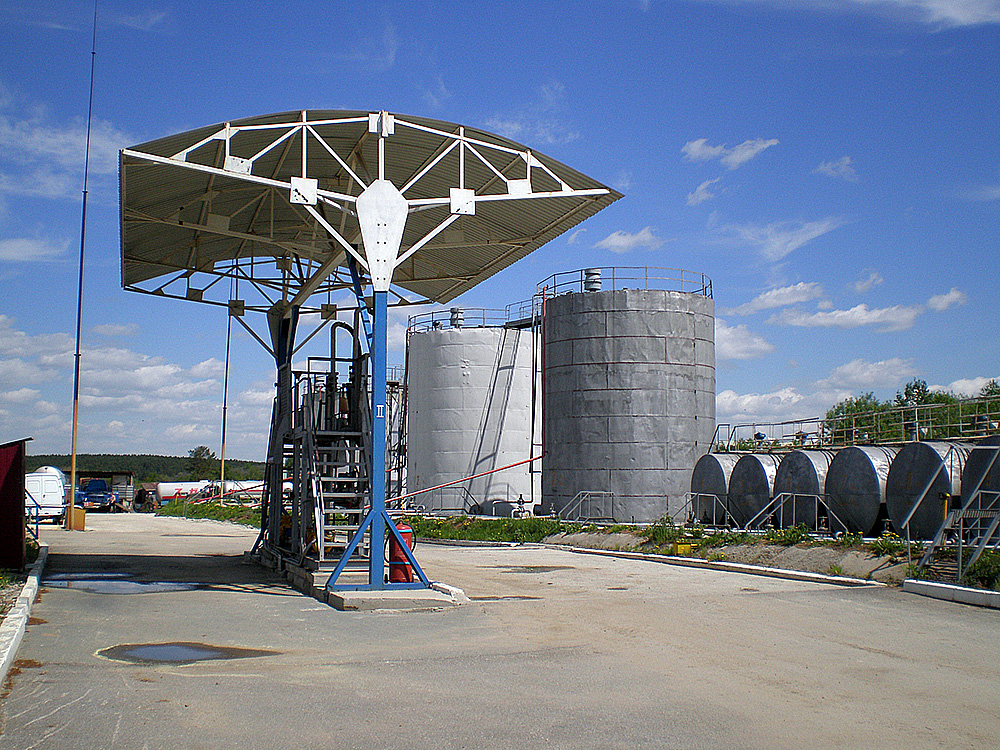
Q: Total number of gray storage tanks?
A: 7